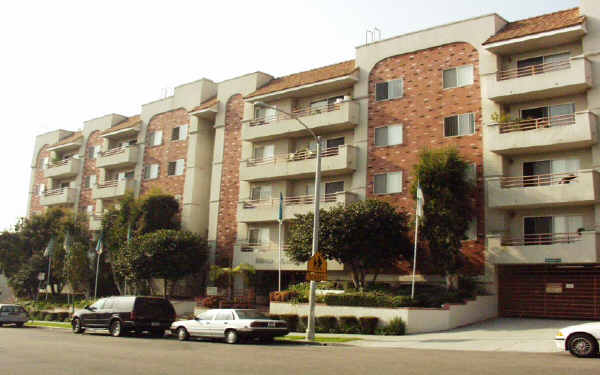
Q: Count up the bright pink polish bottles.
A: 0